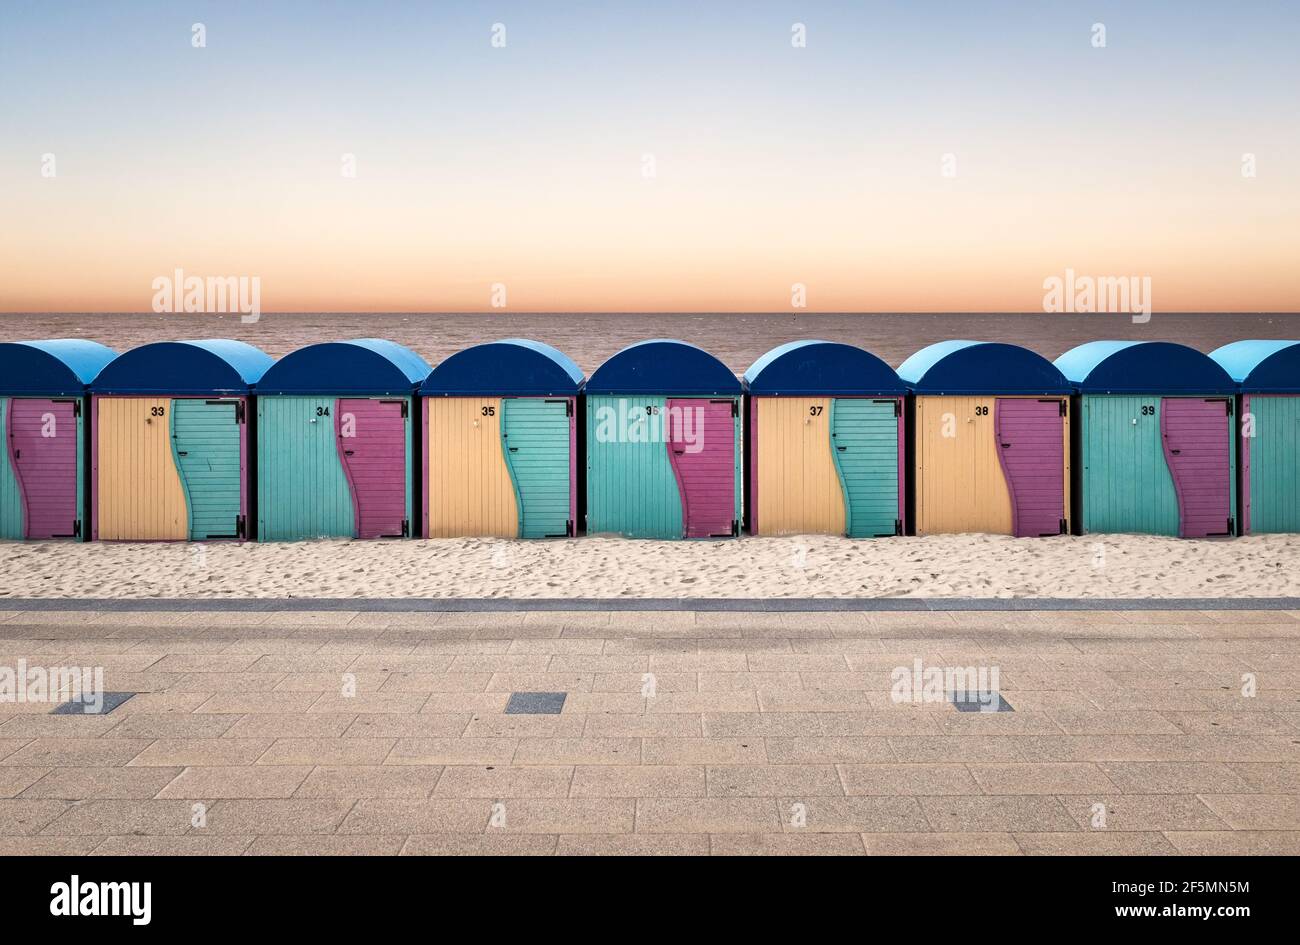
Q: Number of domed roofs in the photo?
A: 9